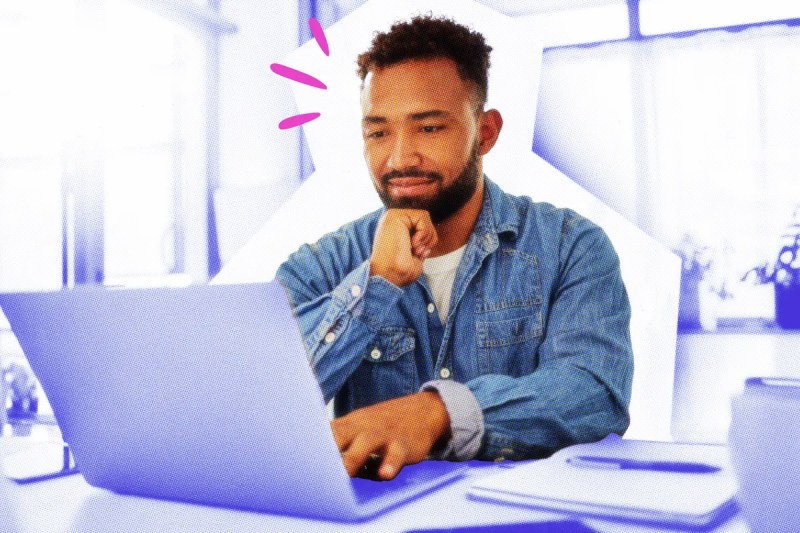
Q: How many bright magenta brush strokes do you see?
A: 3